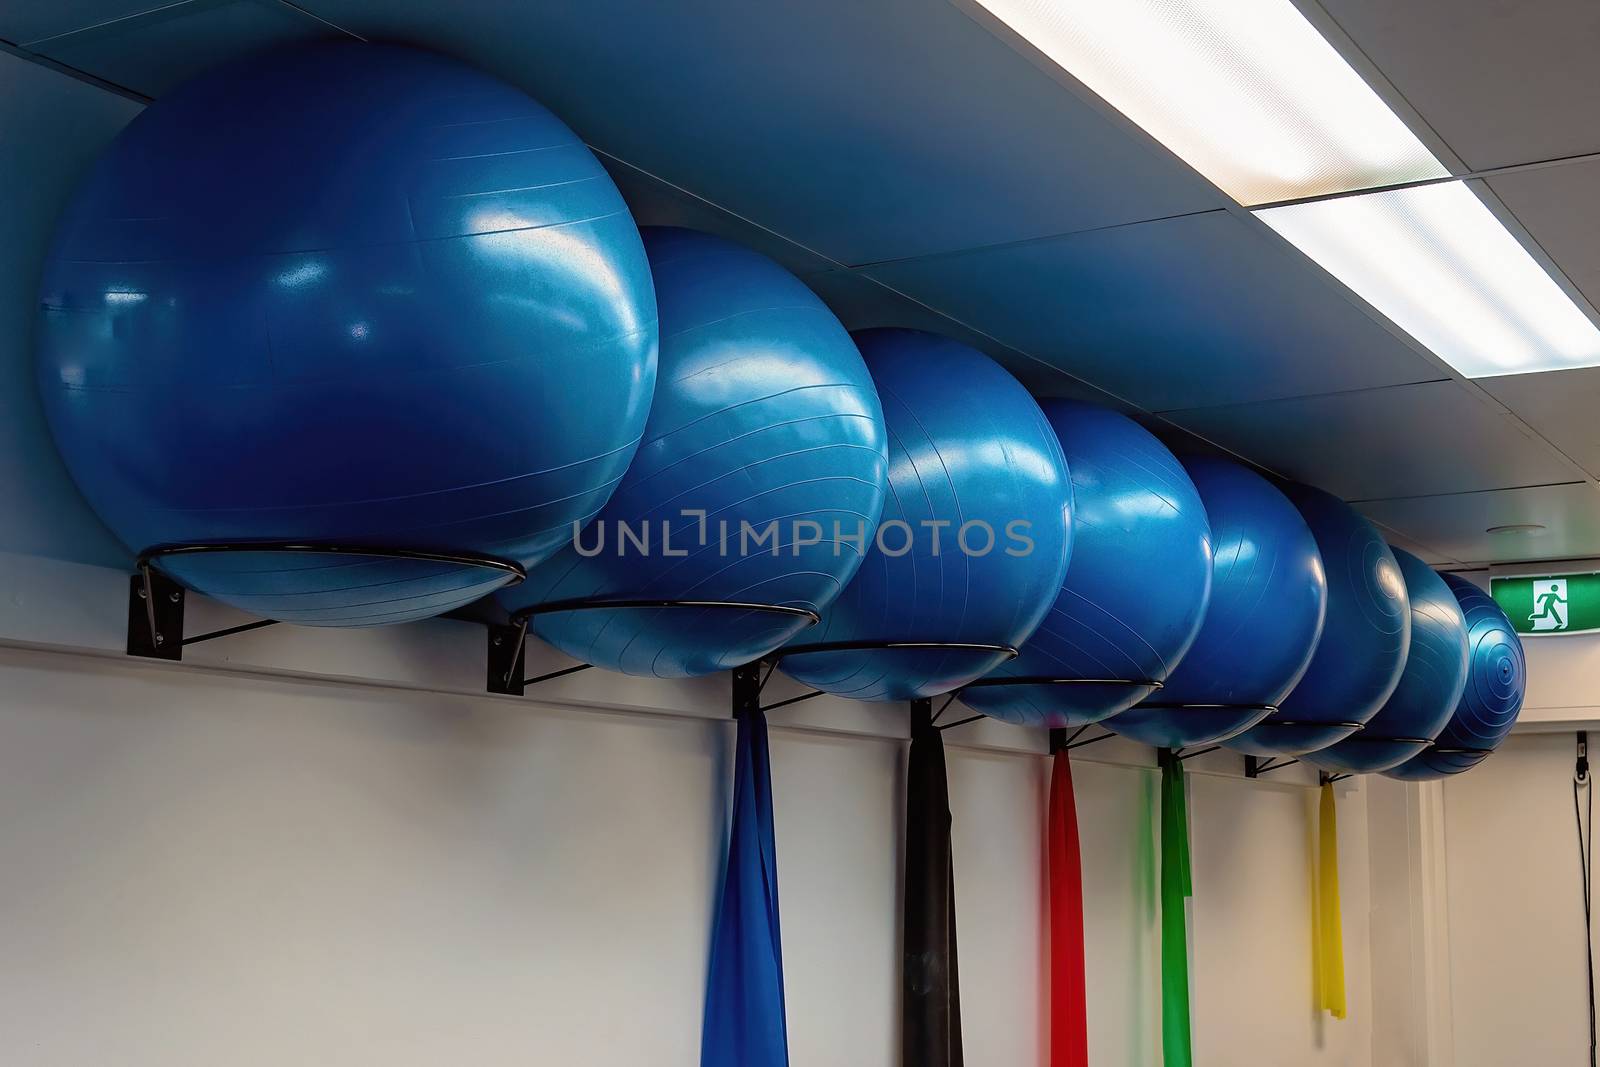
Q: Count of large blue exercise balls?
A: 8